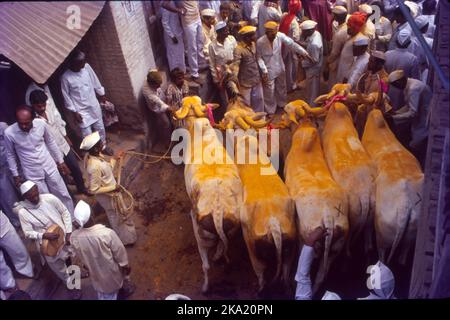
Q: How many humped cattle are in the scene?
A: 5